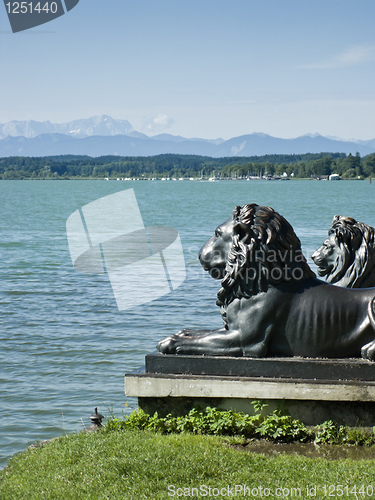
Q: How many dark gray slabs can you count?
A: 1